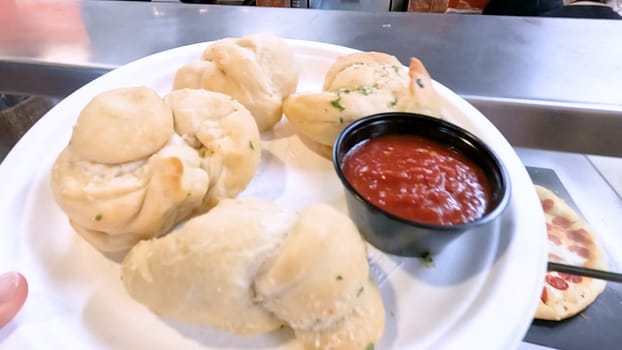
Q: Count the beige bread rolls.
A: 4